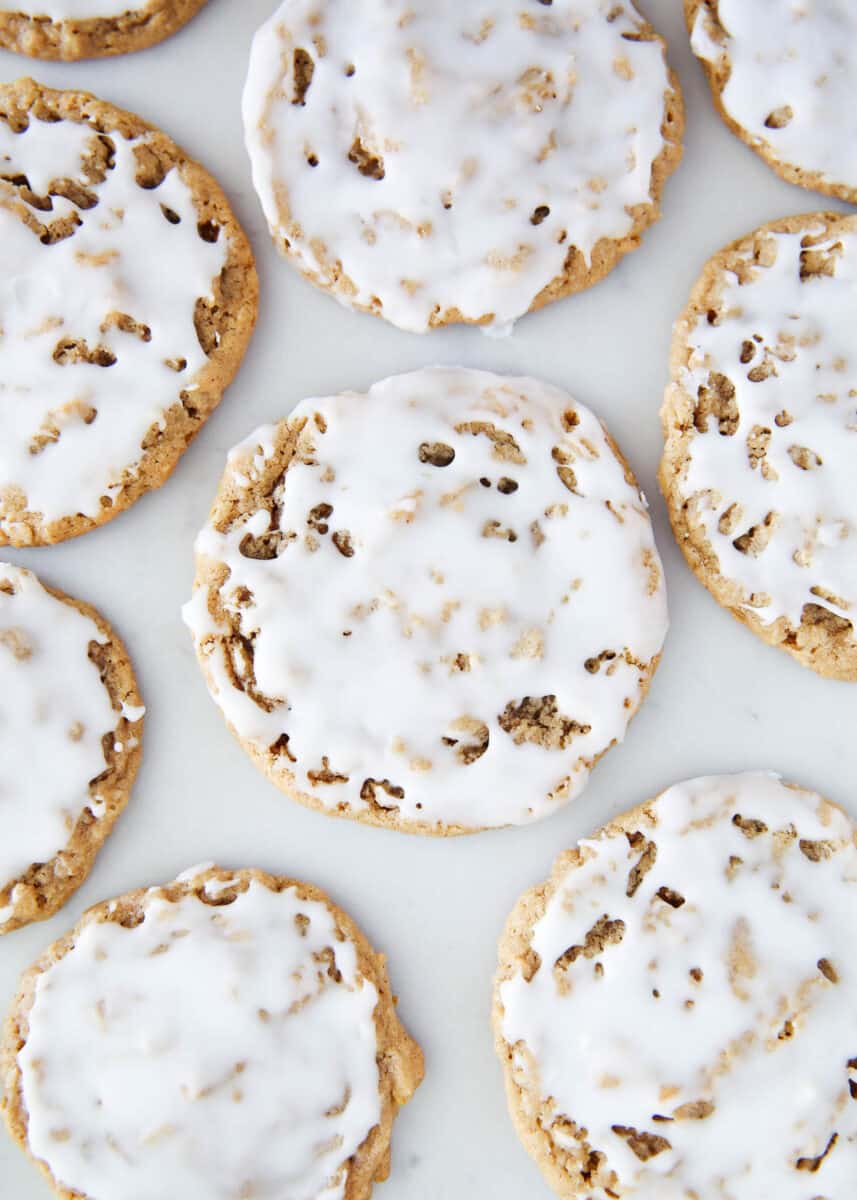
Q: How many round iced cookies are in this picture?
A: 9